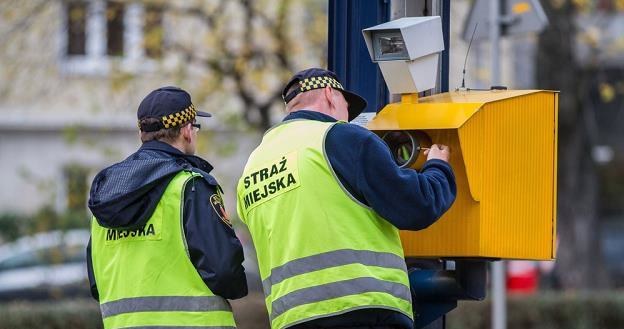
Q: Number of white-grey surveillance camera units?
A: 1